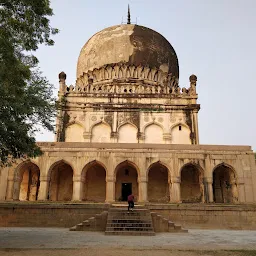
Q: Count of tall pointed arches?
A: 7